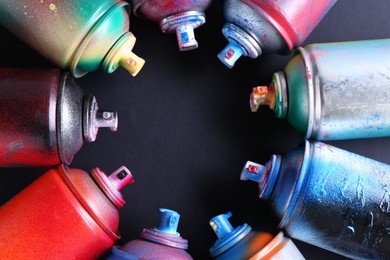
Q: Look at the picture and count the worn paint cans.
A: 9